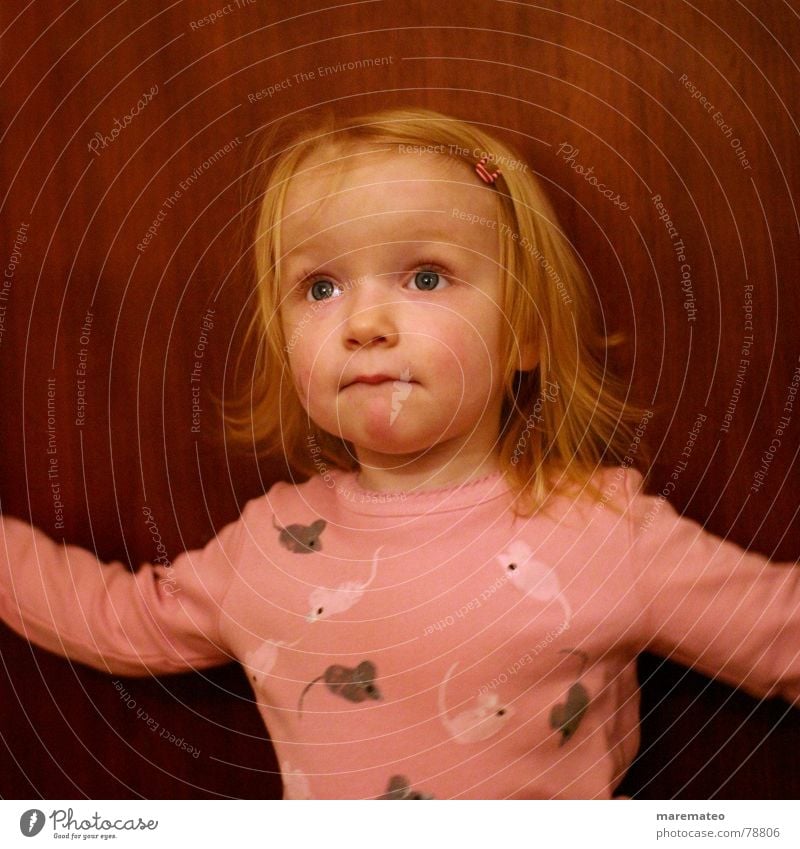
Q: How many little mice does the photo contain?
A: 9